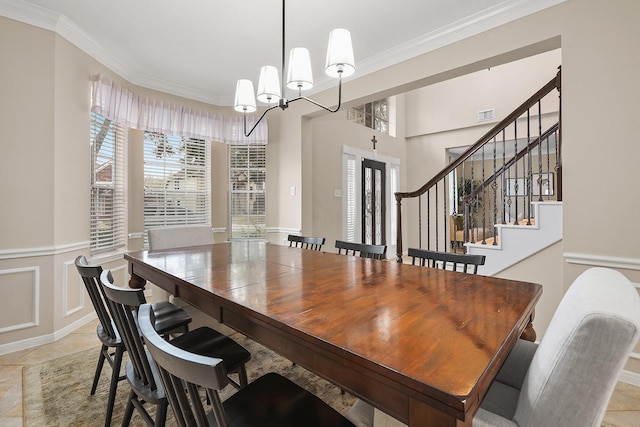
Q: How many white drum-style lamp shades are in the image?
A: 4